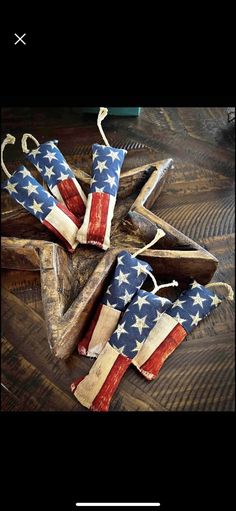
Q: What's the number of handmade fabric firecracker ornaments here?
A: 6